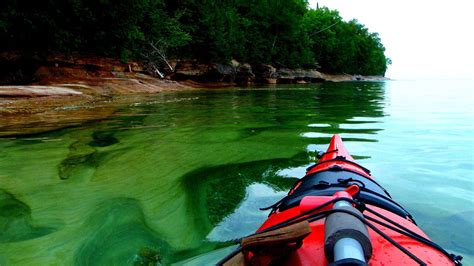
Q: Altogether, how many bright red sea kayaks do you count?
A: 1